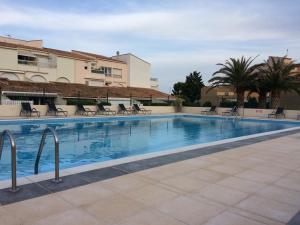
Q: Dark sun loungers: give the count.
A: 9